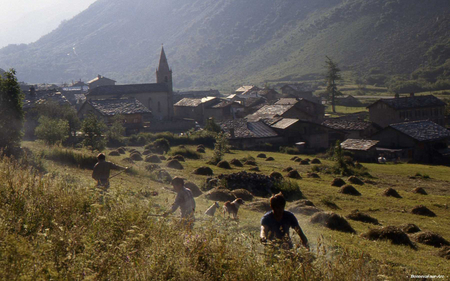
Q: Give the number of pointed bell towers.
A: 1